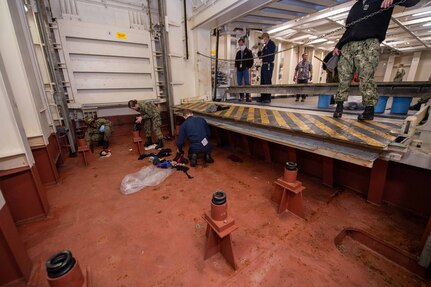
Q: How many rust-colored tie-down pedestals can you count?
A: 5